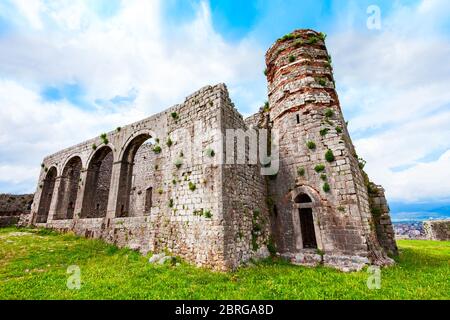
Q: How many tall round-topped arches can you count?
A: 4